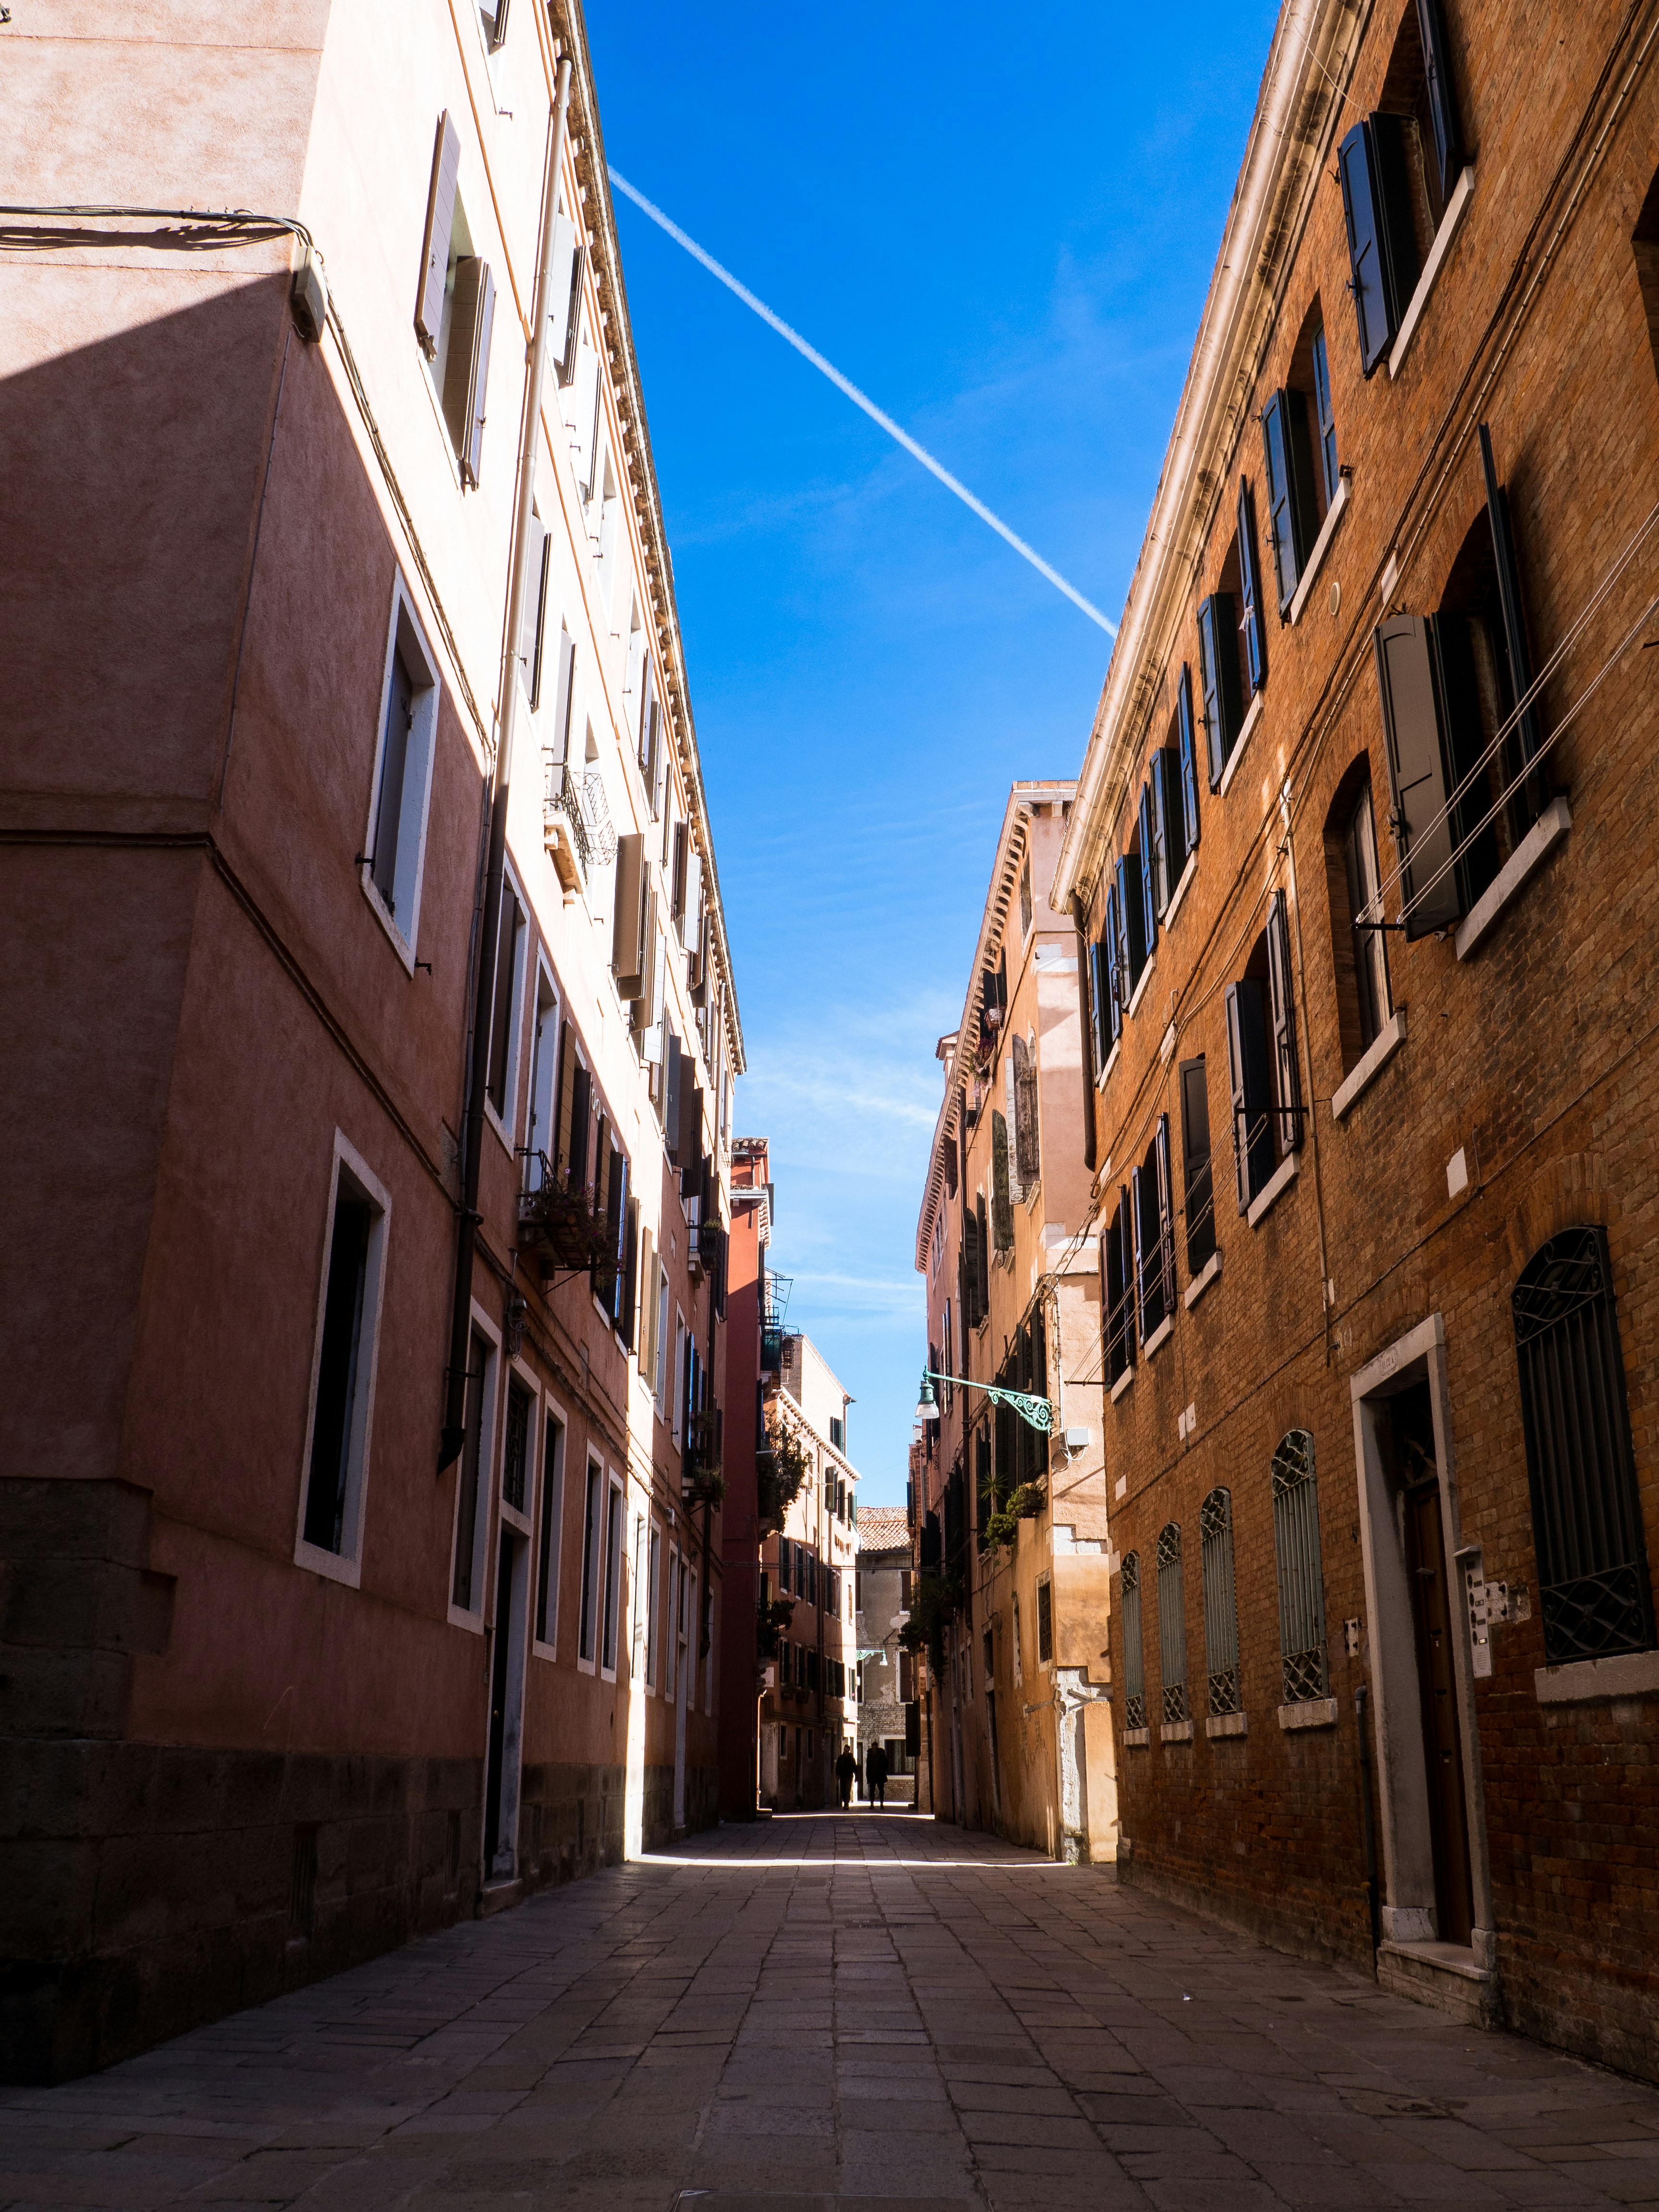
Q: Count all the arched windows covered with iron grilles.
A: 5